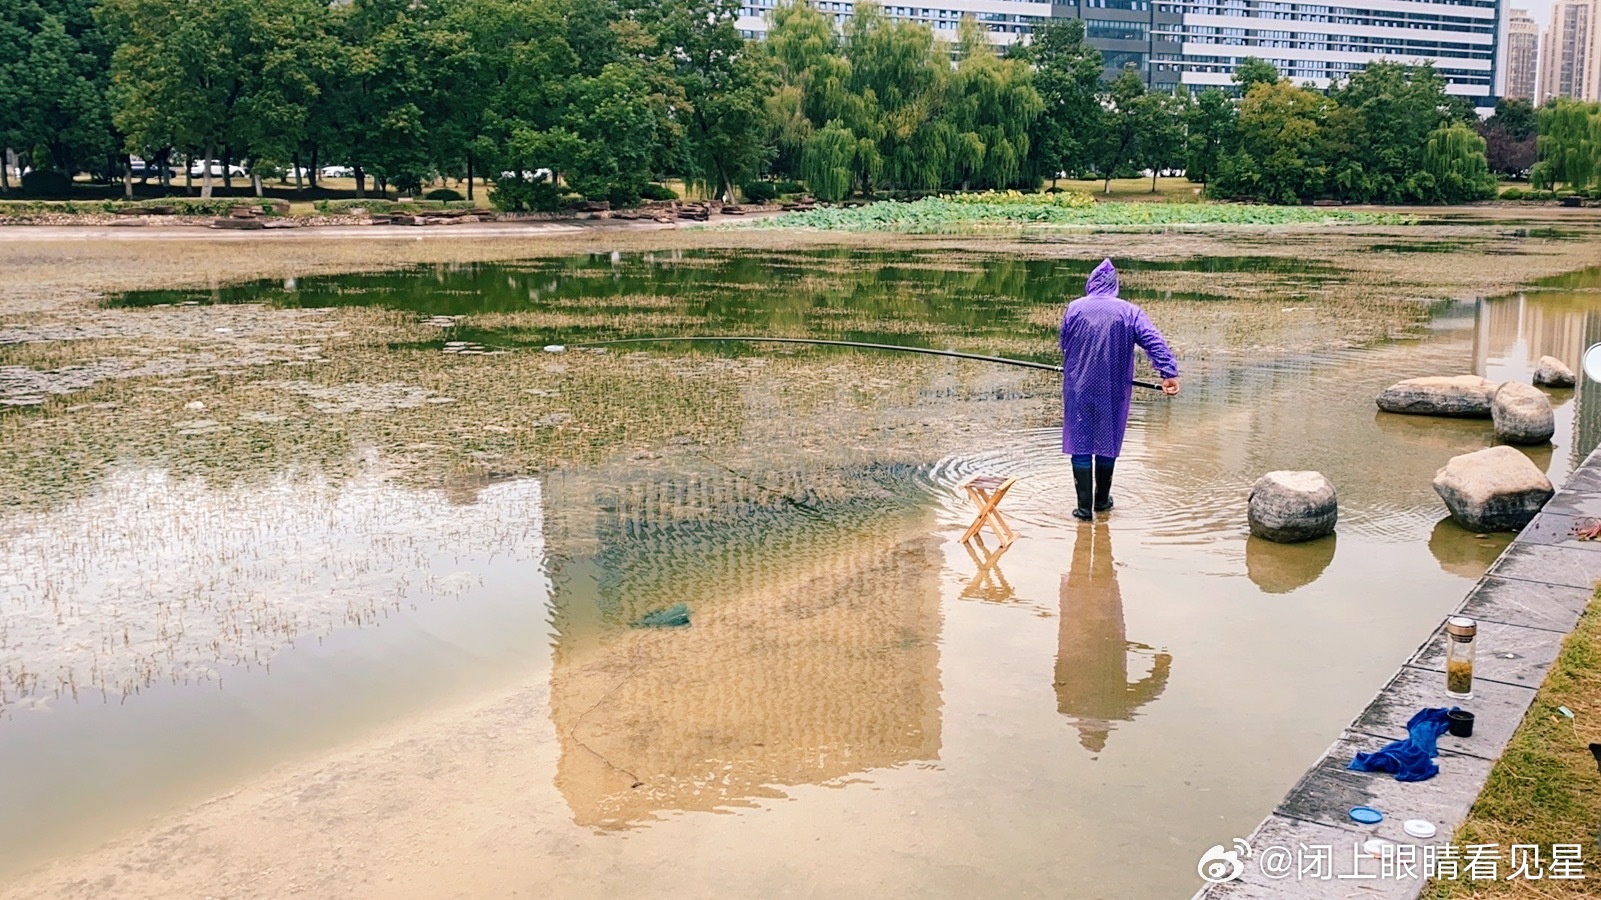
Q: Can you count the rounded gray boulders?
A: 5